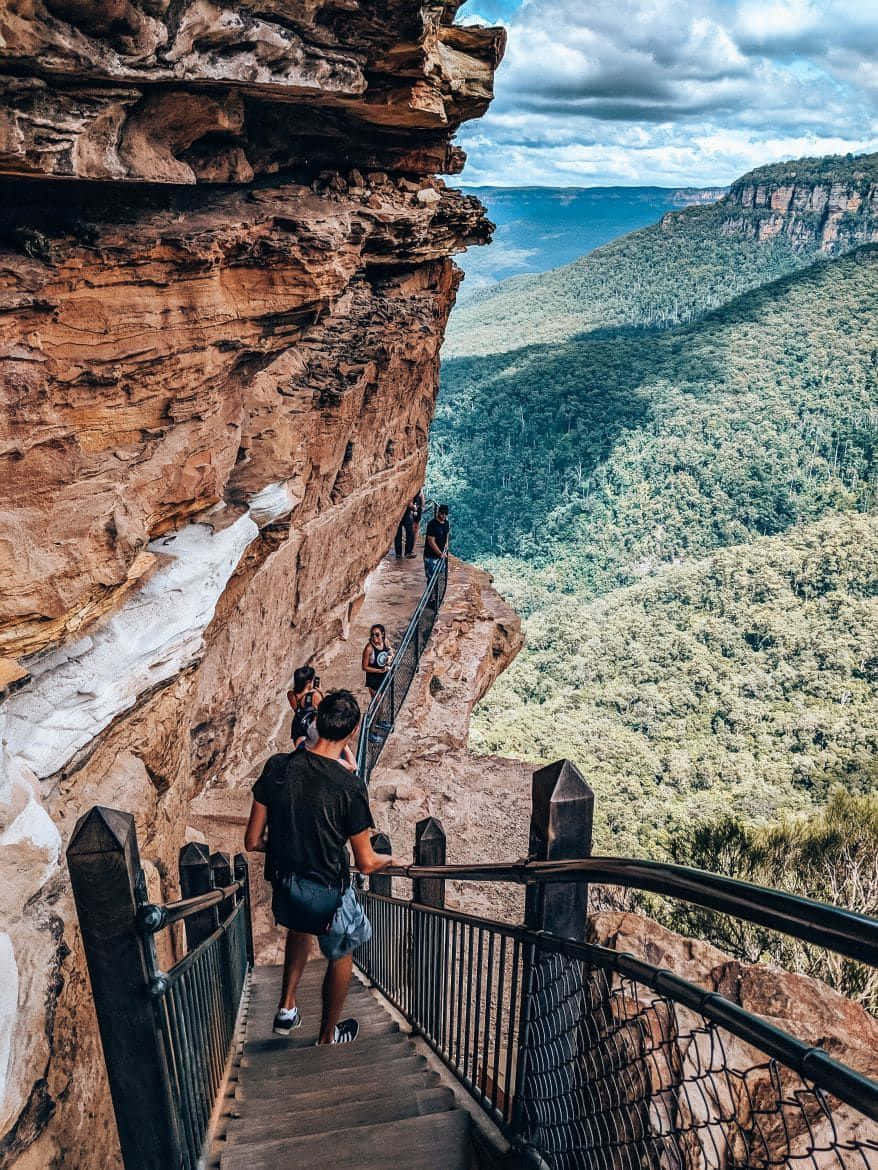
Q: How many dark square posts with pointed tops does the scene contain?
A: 7